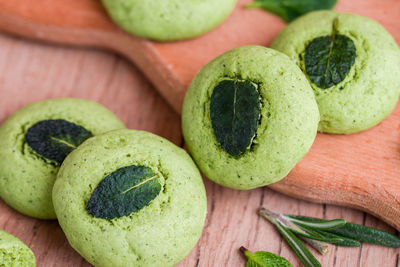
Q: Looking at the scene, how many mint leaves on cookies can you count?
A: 4